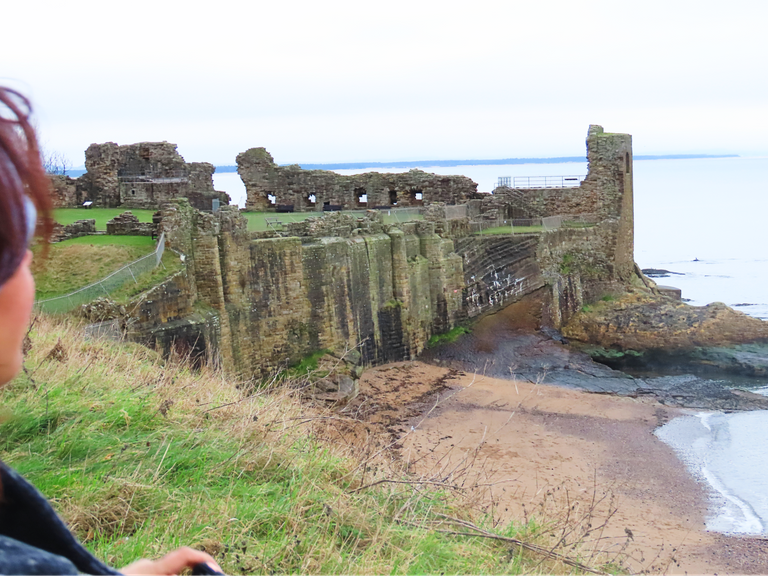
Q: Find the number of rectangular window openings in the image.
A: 5